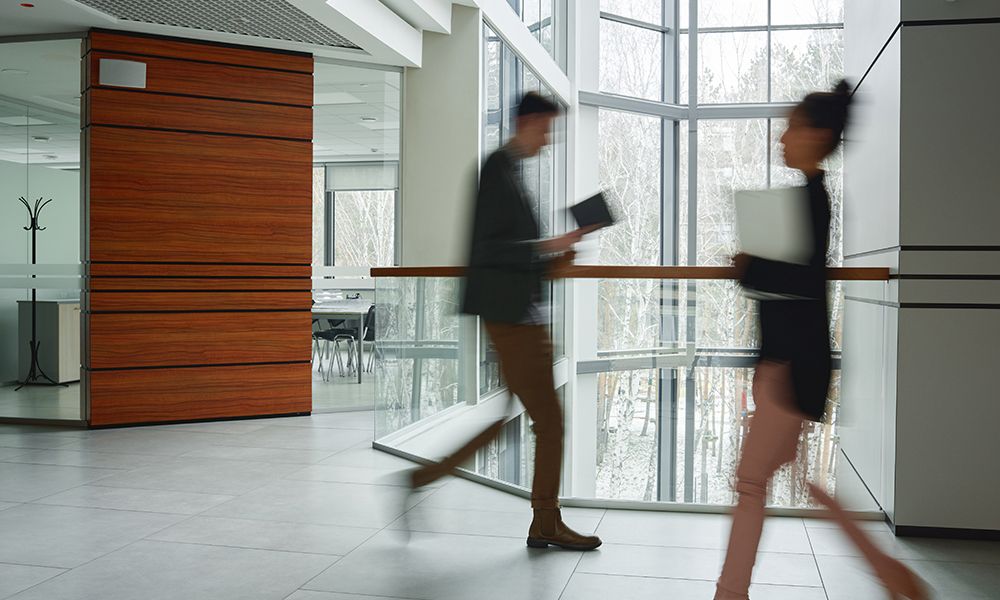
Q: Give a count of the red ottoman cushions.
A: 0